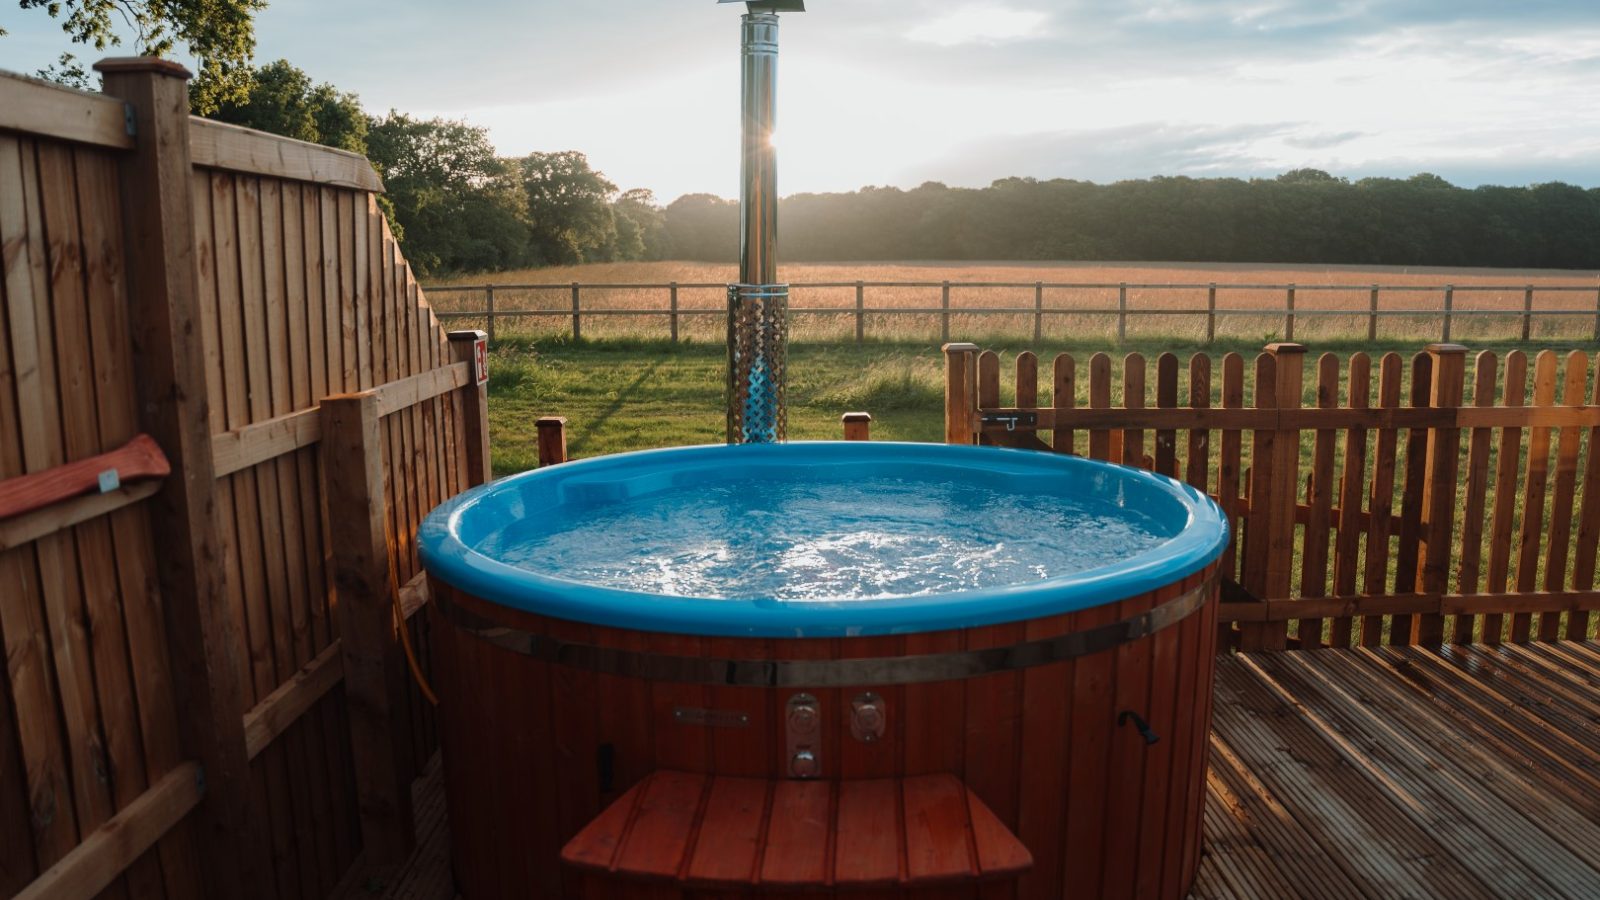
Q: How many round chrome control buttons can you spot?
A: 3